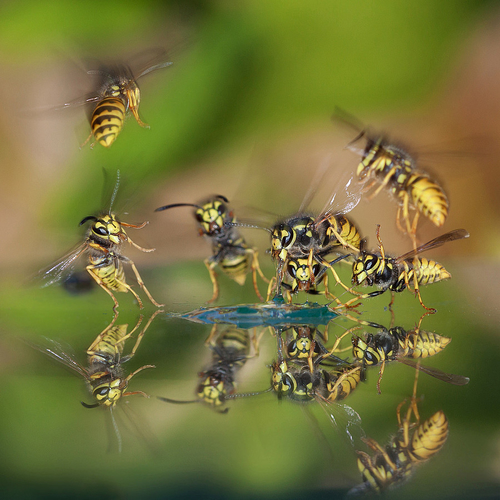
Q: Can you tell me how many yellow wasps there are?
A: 7